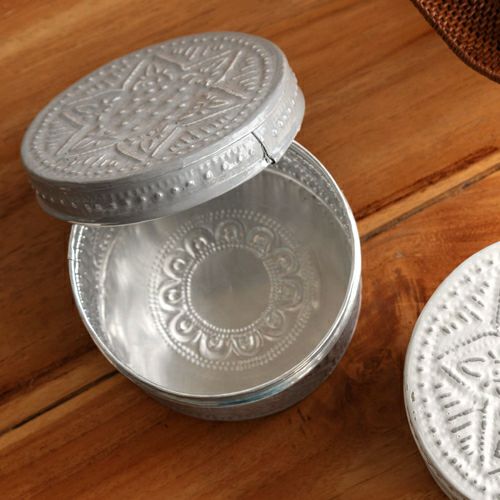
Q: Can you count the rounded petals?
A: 11